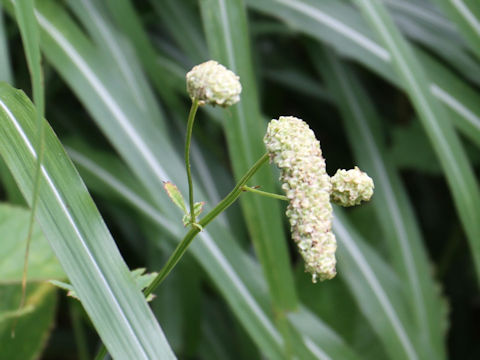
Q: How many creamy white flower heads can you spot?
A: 3